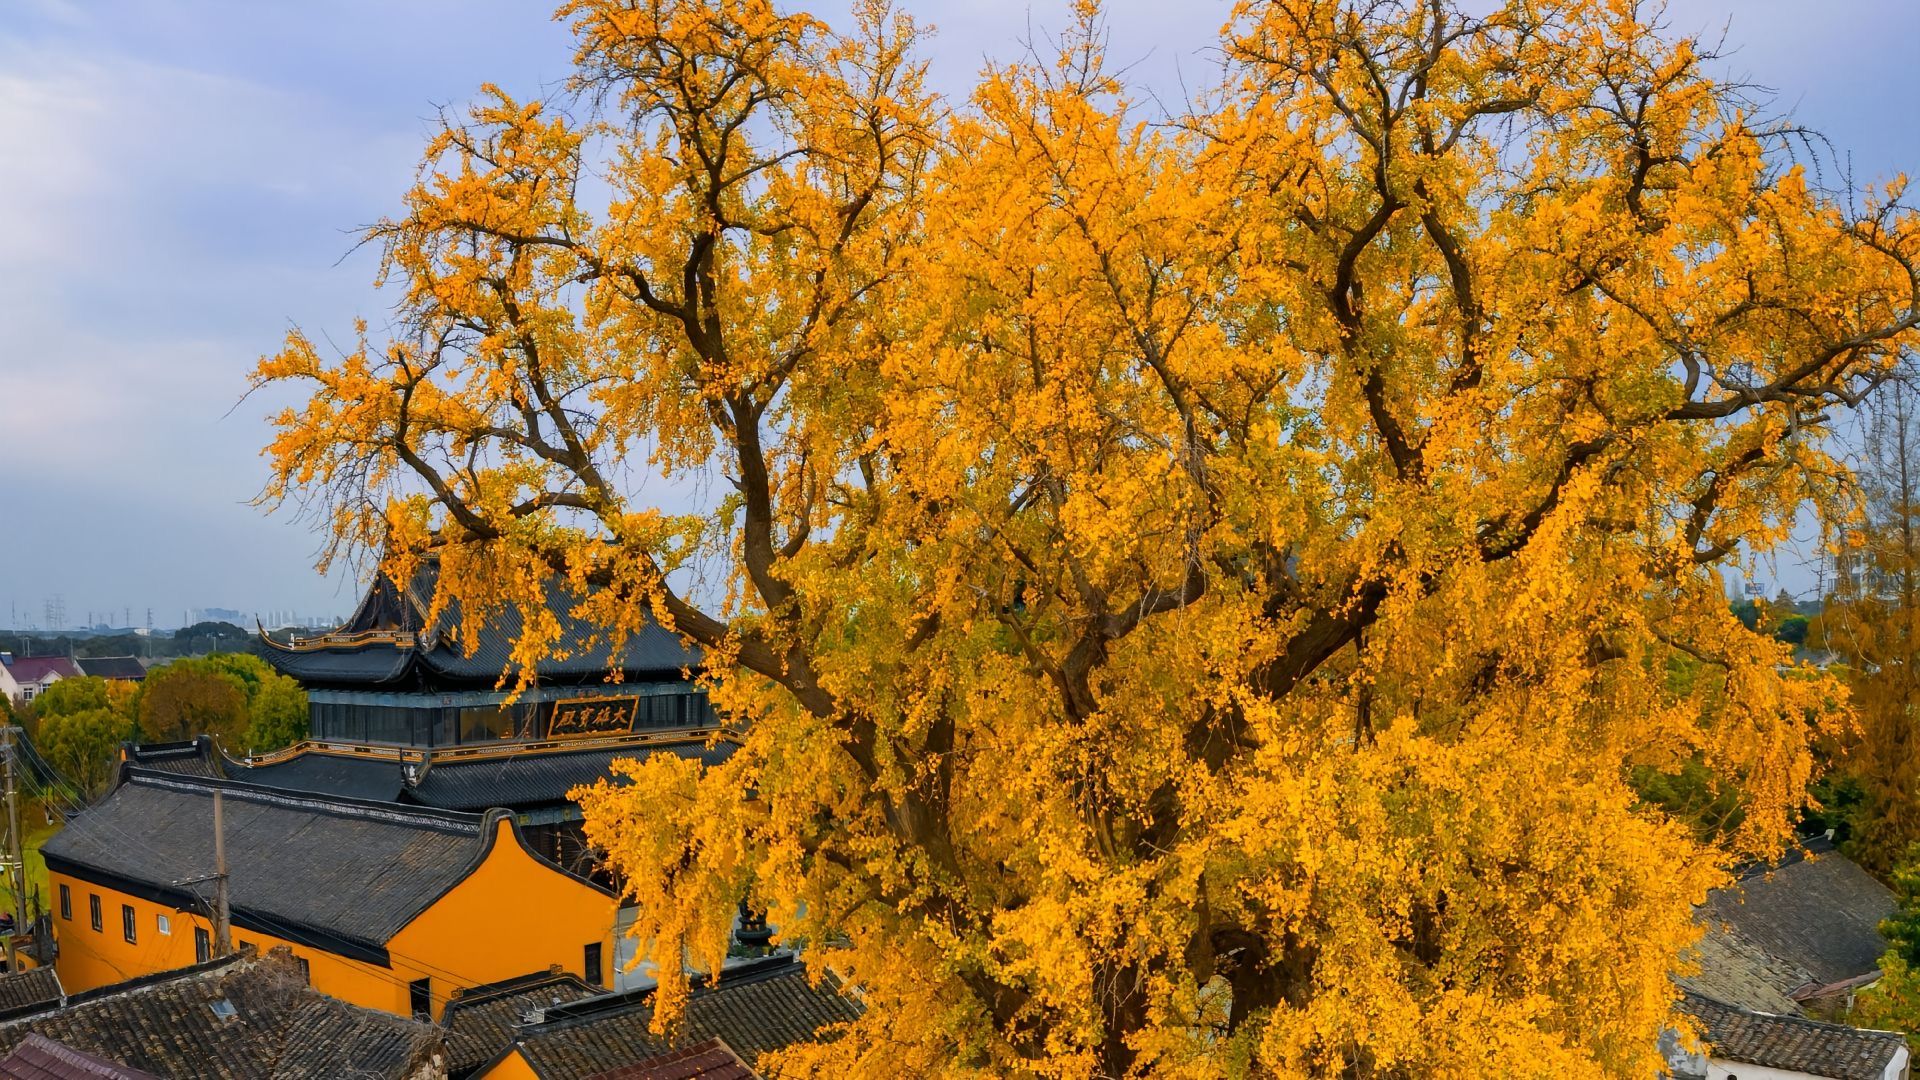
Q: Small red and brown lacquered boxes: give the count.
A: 0